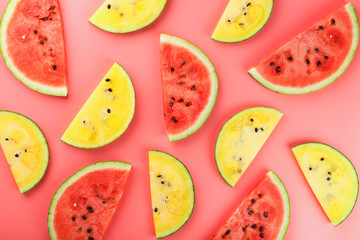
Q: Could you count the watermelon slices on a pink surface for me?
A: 12